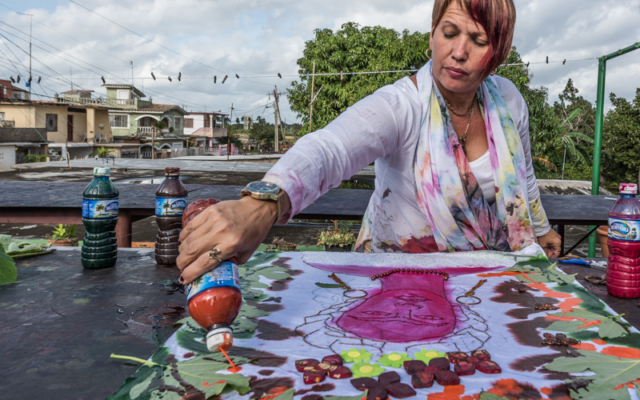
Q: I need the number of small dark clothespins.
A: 15